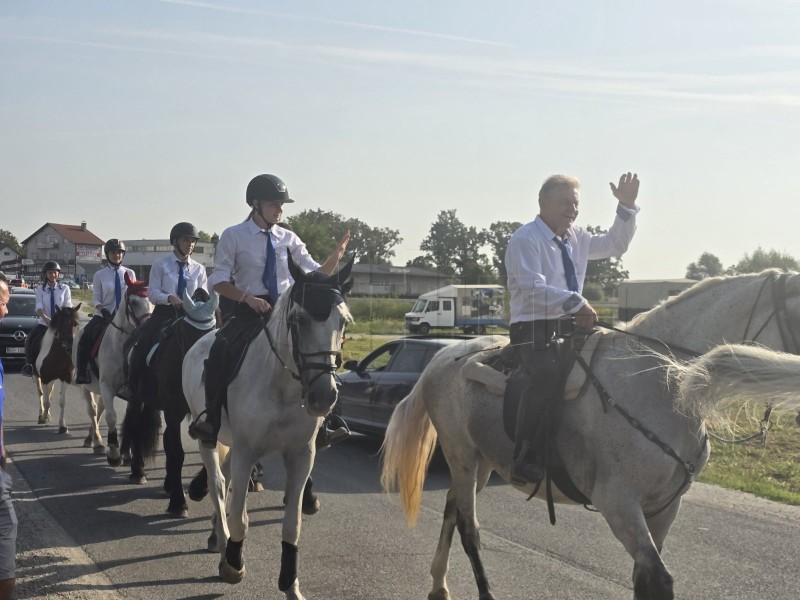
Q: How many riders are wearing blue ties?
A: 5